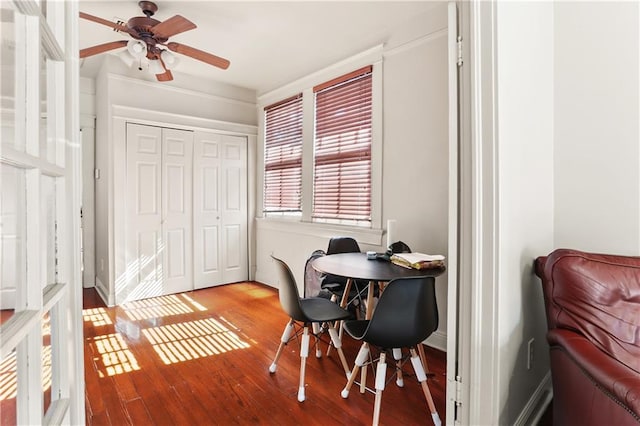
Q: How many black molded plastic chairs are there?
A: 4